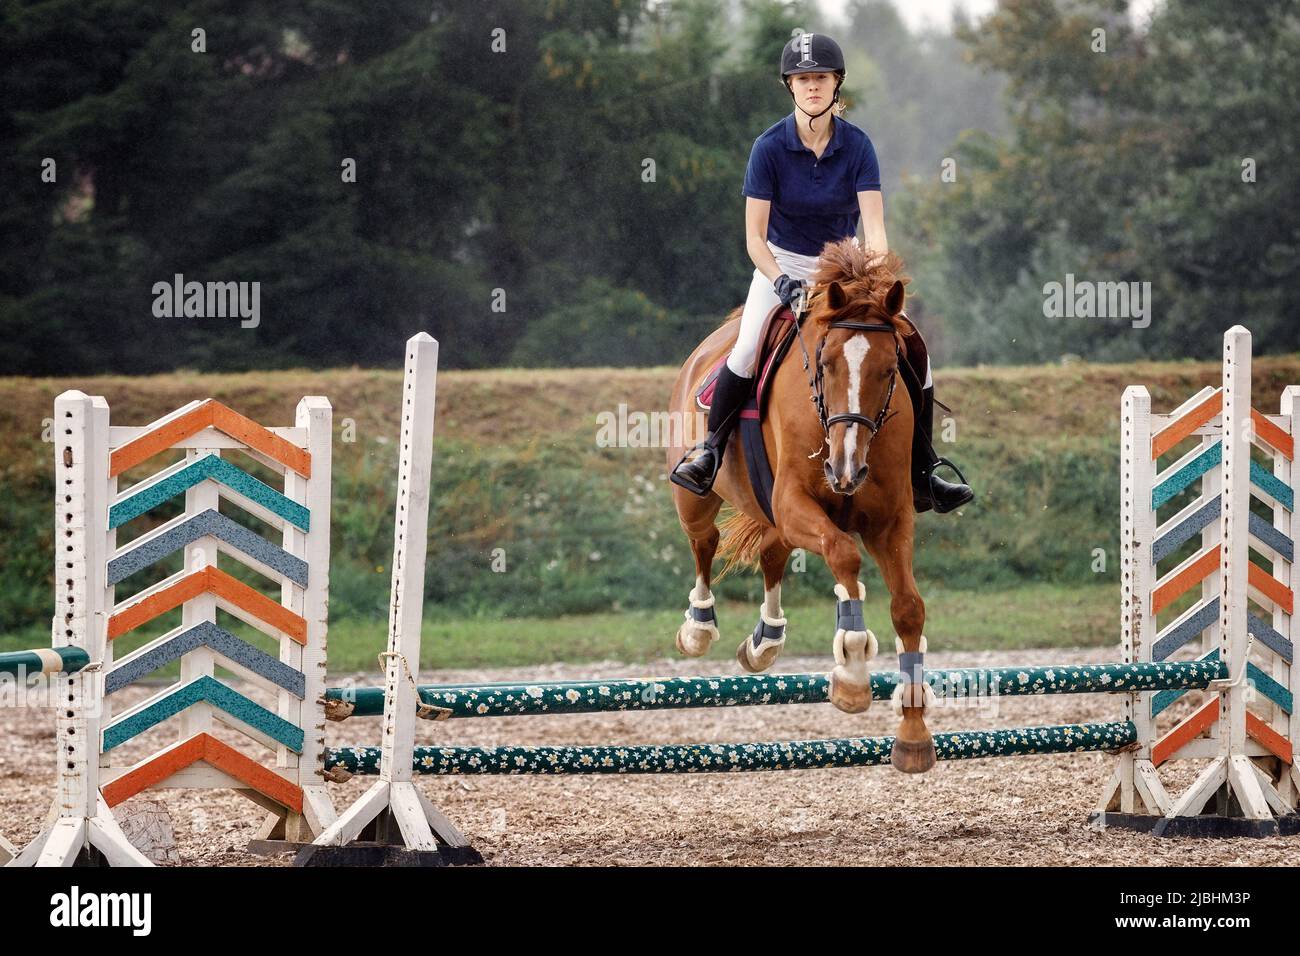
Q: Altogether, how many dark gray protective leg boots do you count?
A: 4